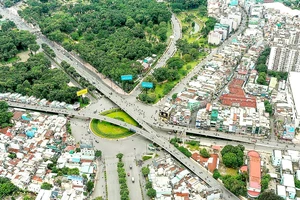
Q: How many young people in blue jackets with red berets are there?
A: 0